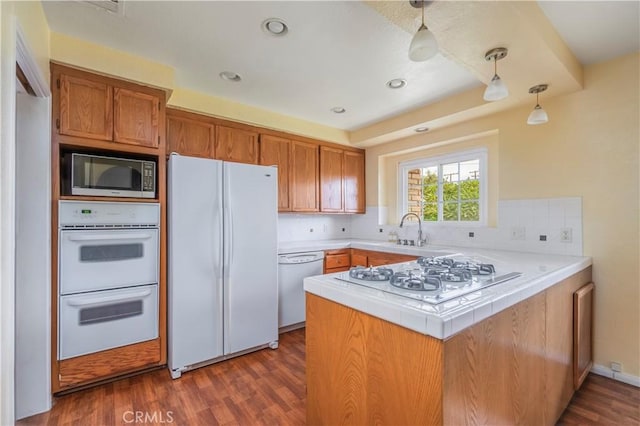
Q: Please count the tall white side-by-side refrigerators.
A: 1